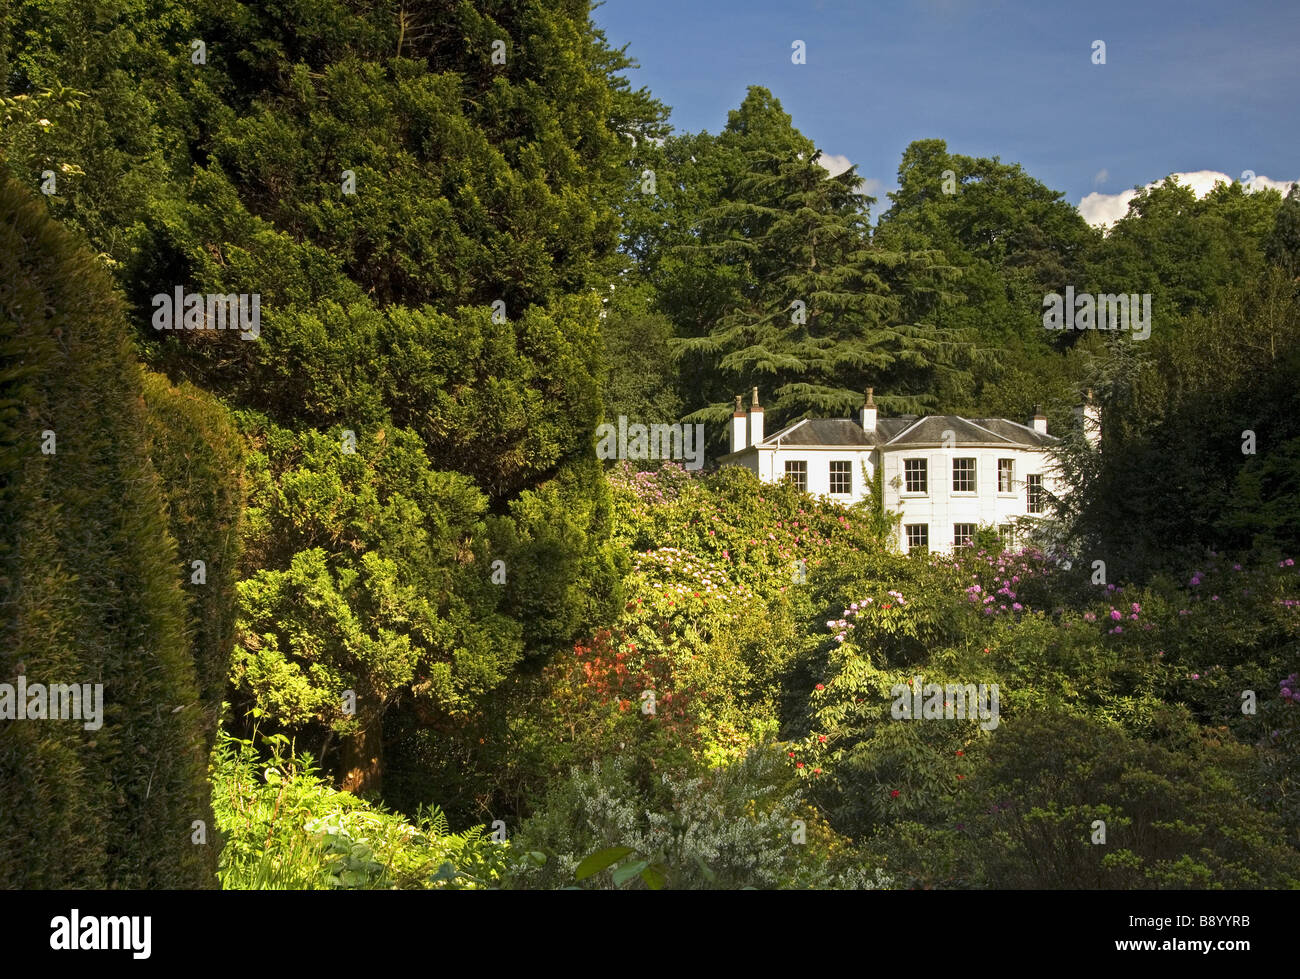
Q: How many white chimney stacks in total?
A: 5